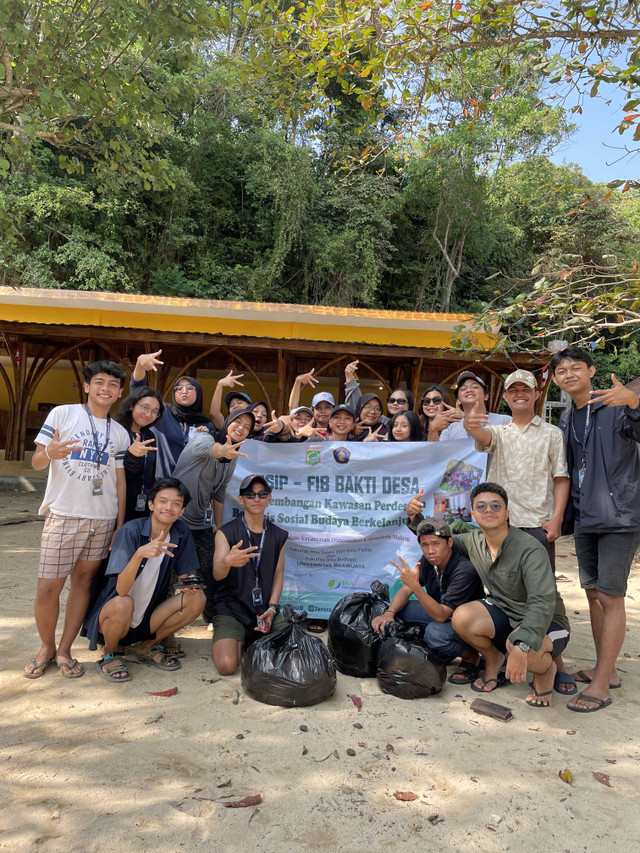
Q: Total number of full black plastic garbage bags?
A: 3